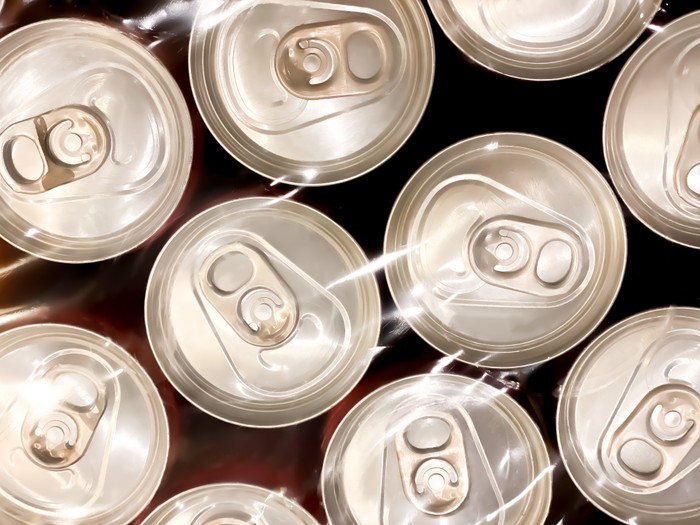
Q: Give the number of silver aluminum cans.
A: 10